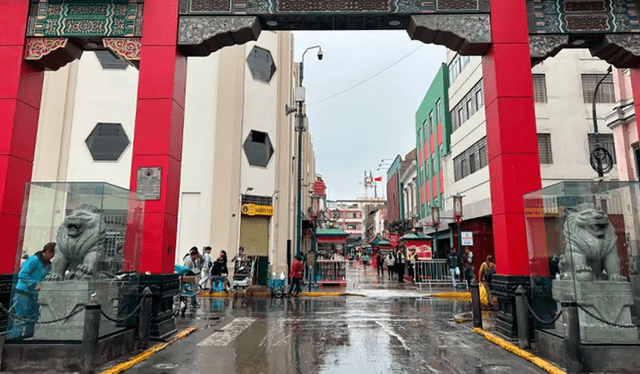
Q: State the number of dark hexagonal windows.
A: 4